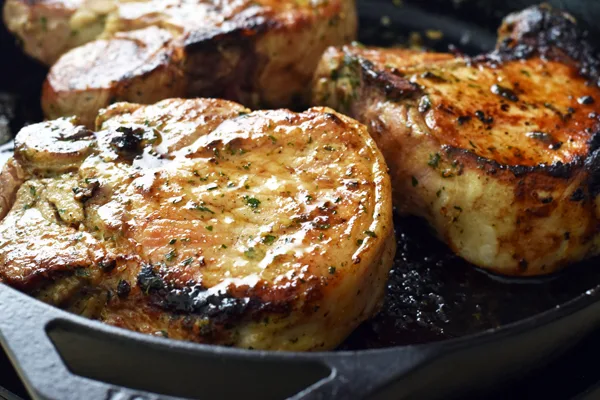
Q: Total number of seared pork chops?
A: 3